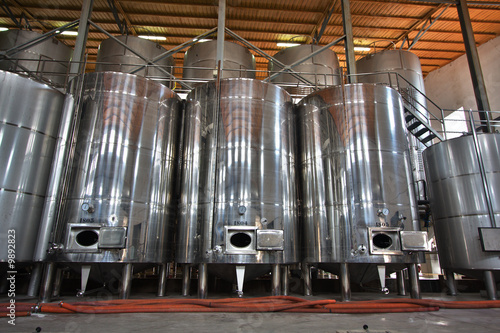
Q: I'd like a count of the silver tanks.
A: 10